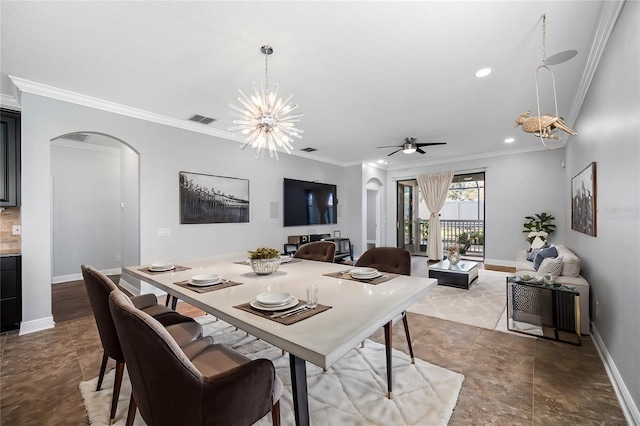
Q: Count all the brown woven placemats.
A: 5